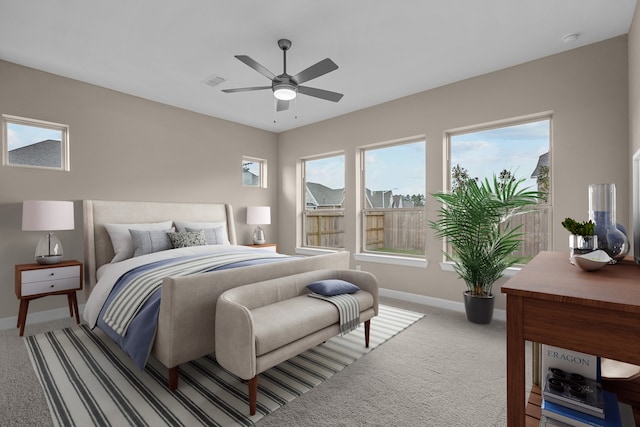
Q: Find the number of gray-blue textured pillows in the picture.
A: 2